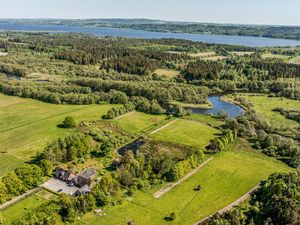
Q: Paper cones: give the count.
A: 0